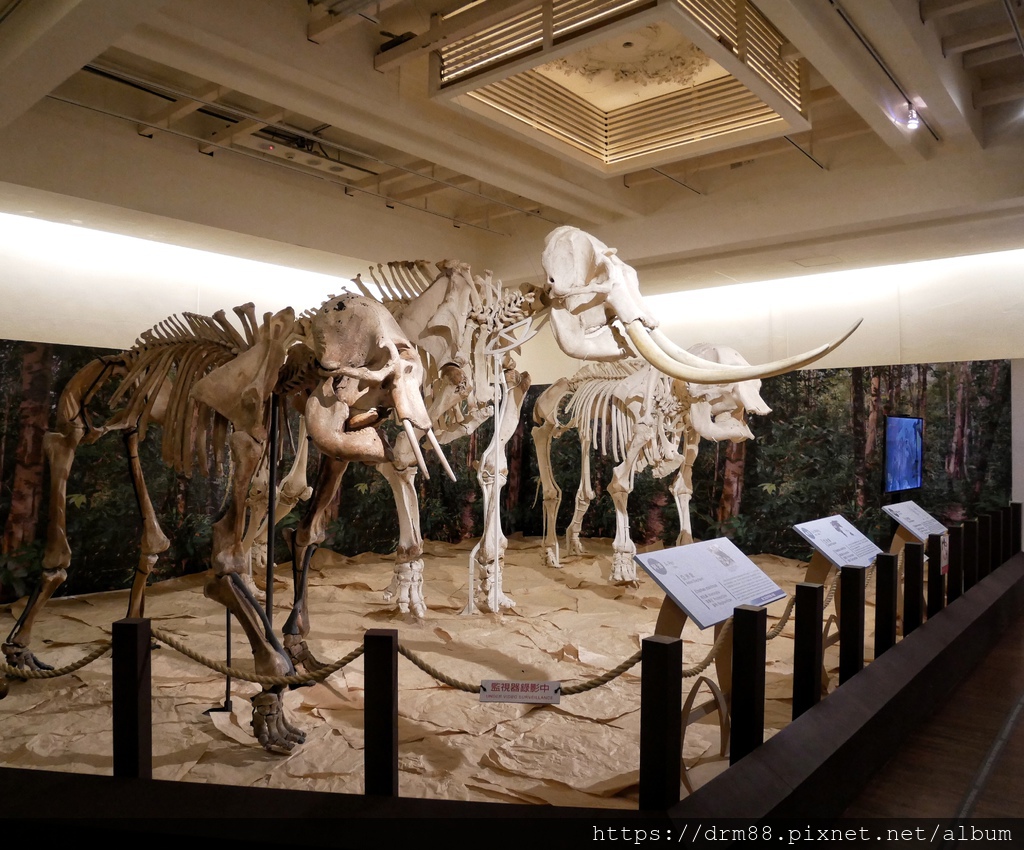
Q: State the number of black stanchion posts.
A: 15